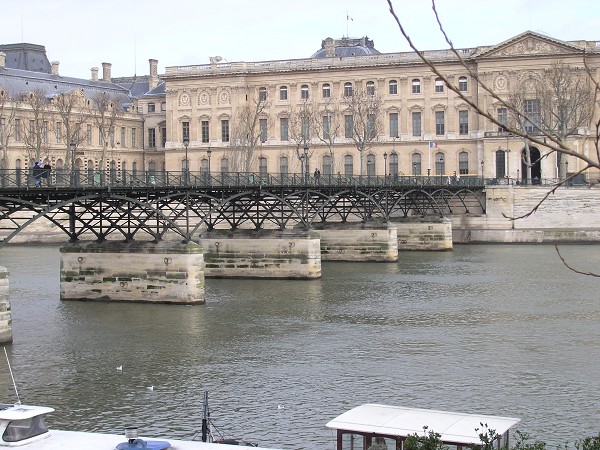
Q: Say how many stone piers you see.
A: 5